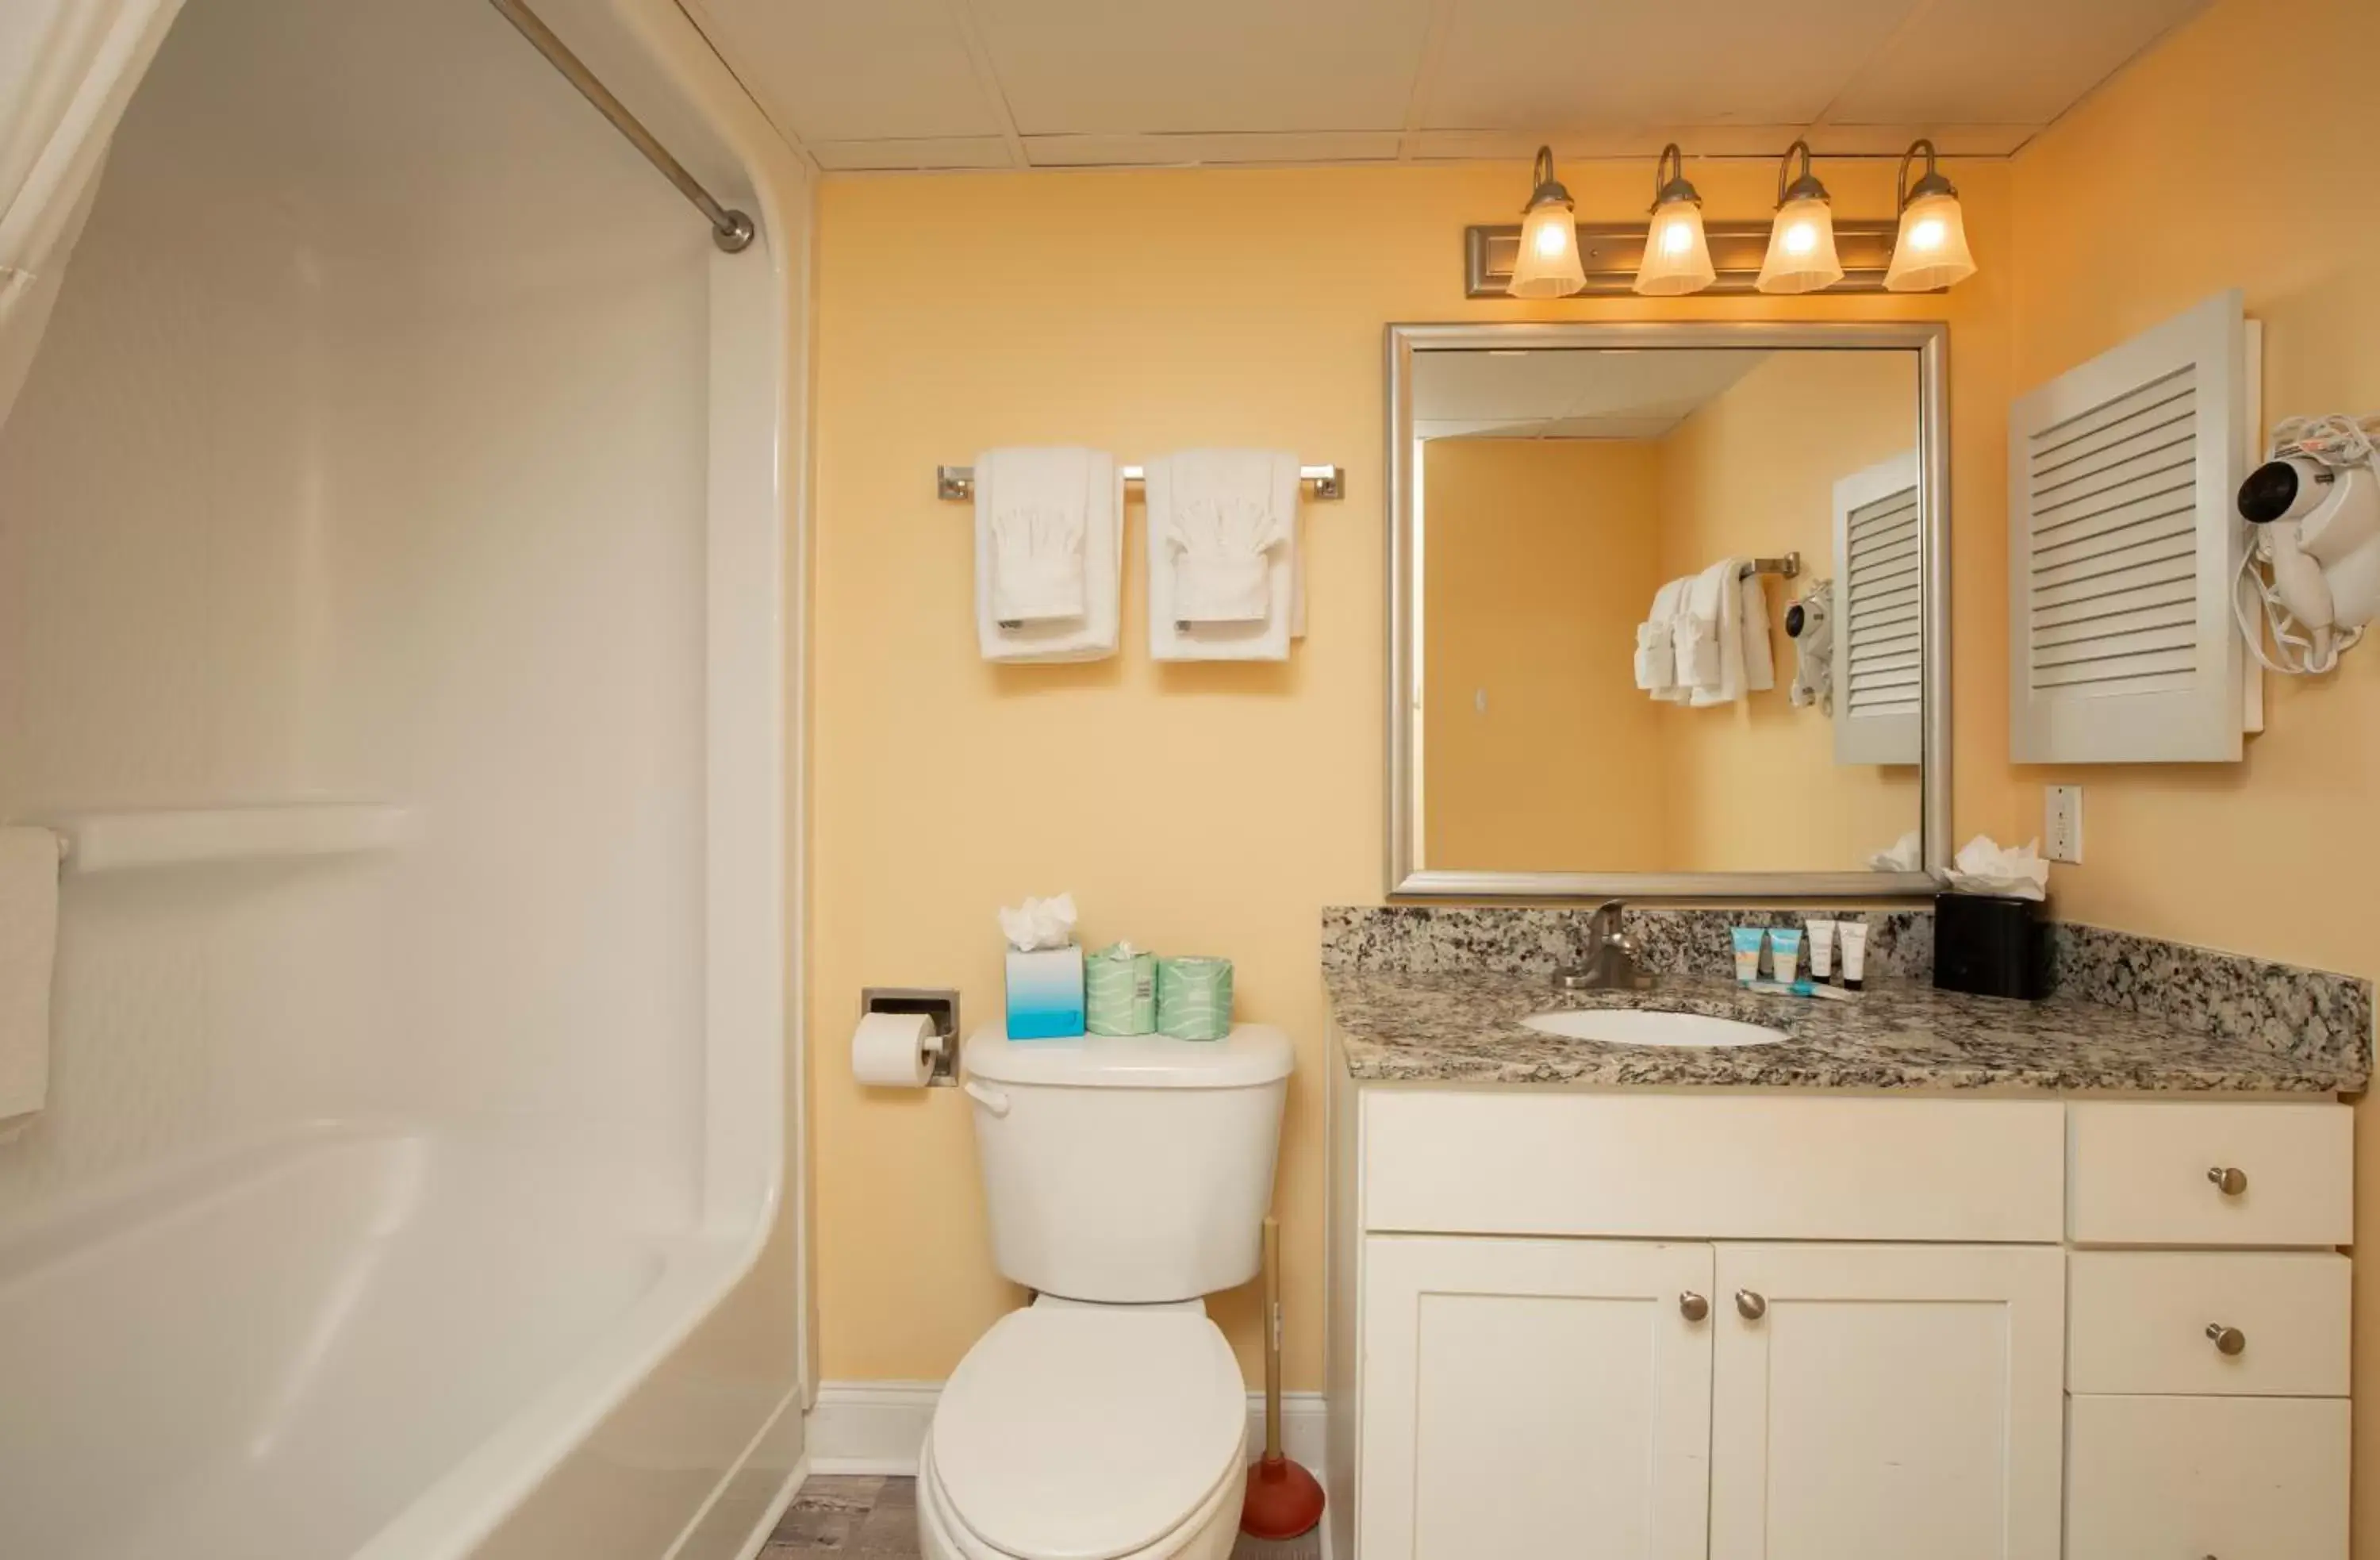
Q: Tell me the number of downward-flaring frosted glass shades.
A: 4